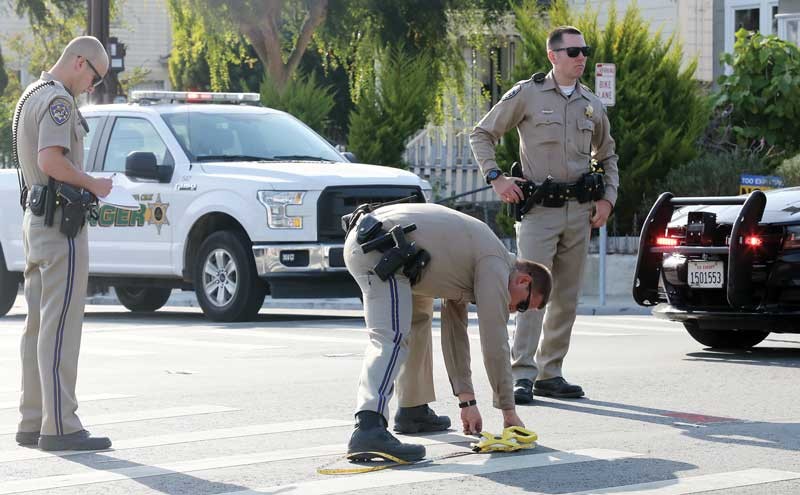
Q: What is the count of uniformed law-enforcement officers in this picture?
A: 3